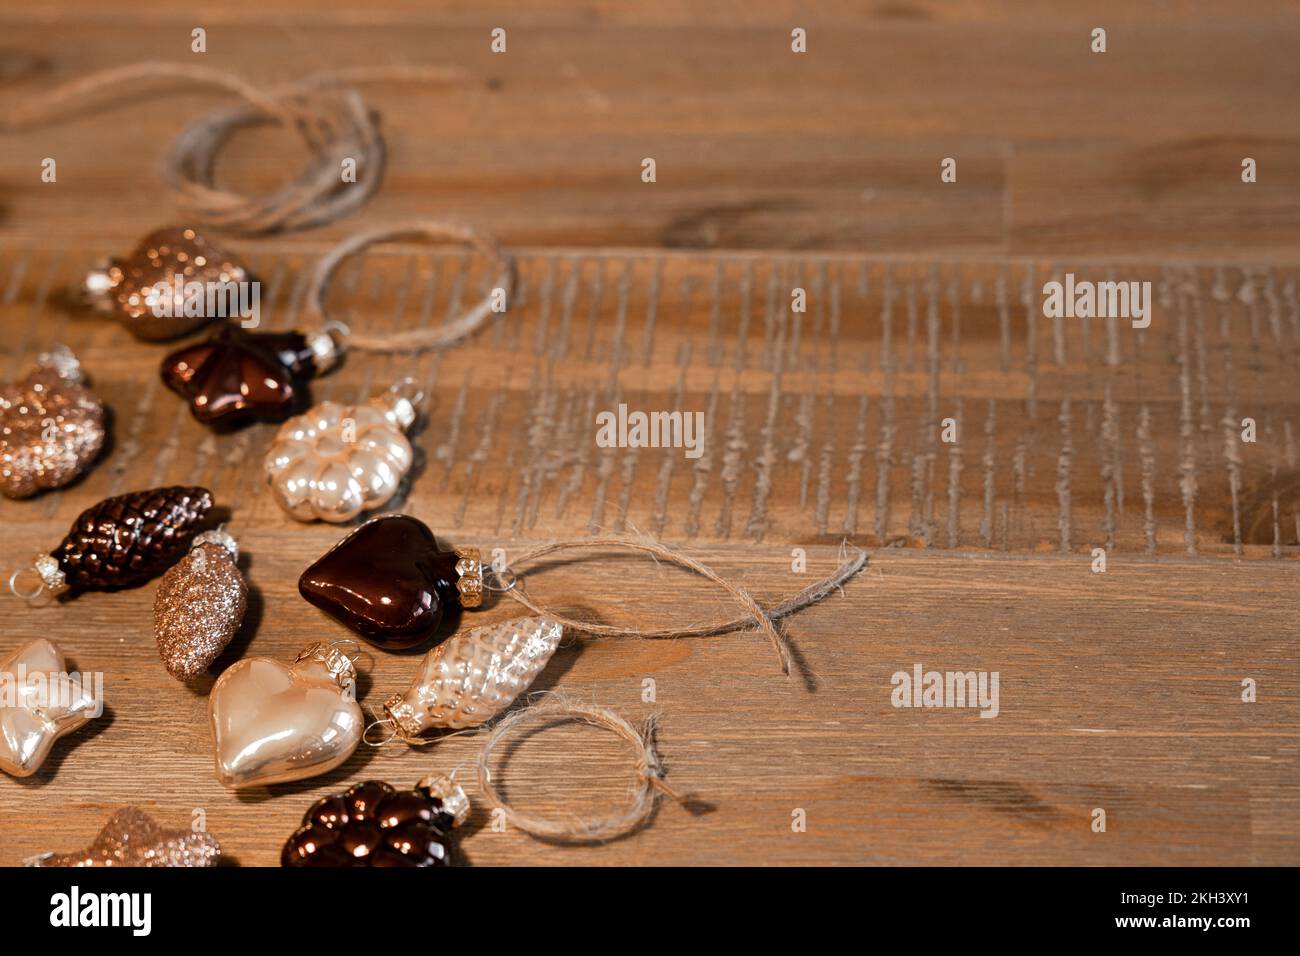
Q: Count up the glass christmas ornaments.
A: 12